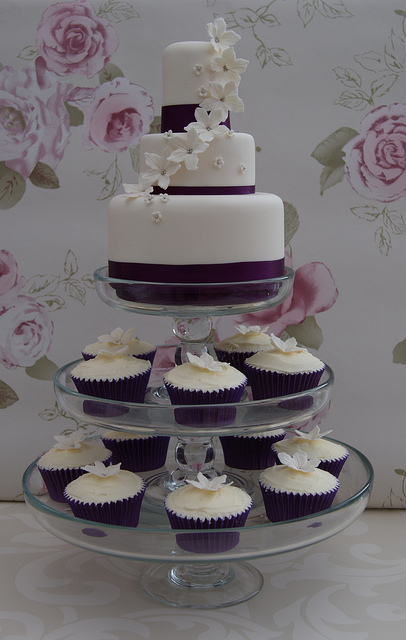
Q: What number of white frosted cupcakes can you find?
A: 12